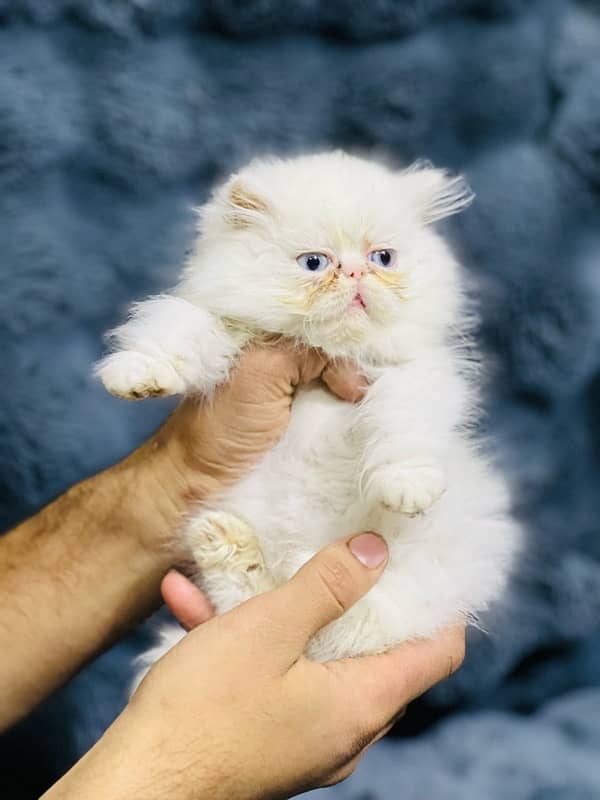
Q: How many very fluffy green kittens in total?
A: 0